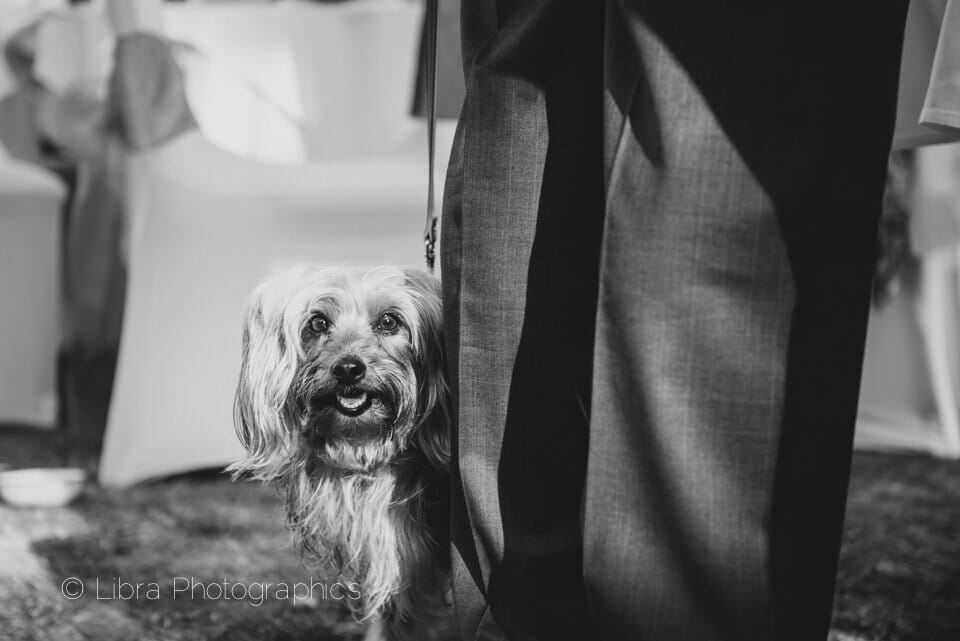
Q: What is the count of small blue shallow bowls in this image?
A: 0